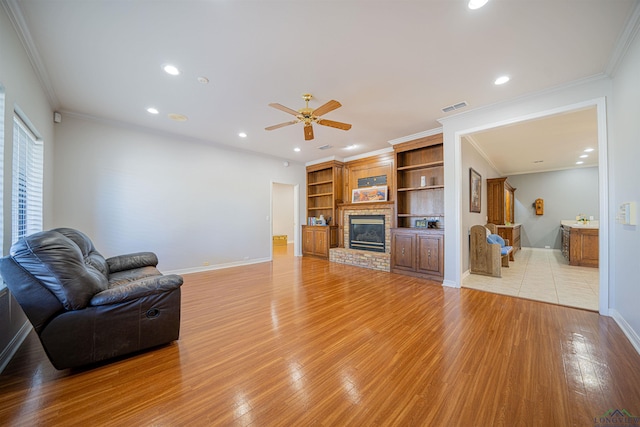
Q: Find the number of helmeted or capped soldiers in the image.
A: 0